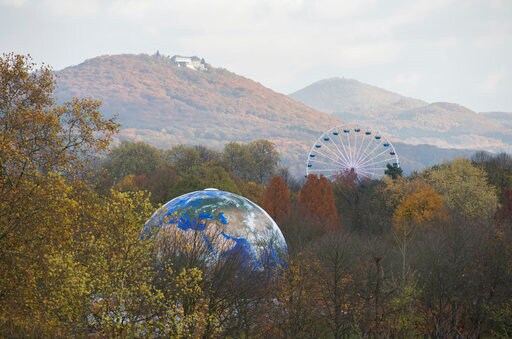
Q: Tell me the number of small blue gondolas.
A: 12